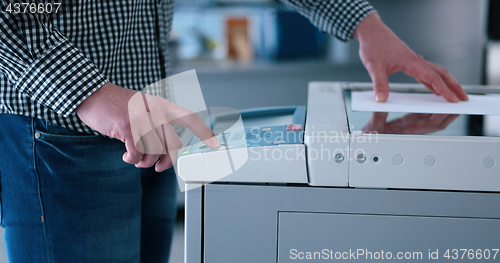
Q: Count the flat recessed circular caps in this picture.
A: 3